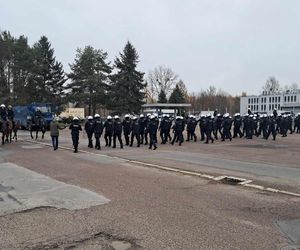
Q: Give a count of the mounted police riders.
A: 3